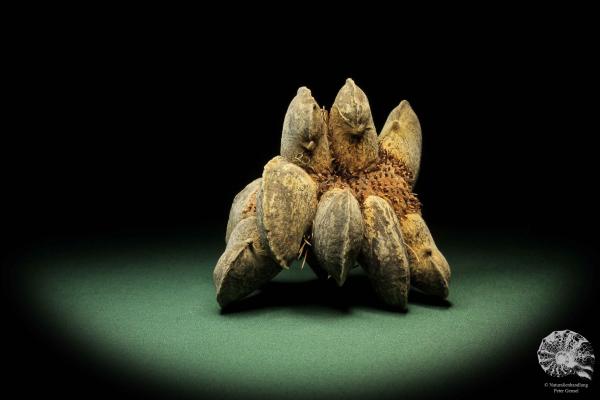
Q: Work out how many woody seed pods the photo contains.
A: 9